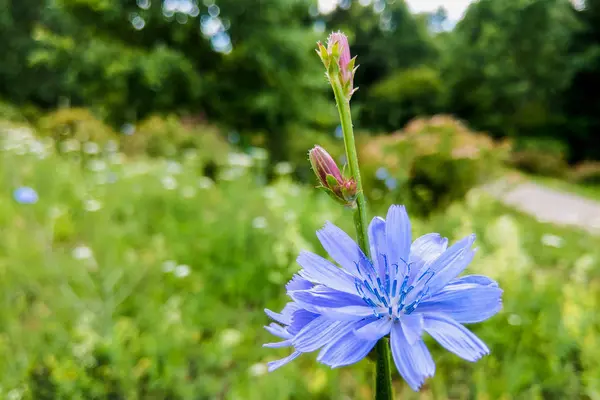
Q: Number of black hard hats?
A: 0